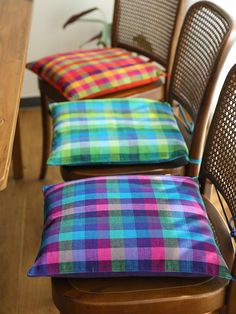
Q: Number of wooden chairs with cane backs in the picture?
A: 3